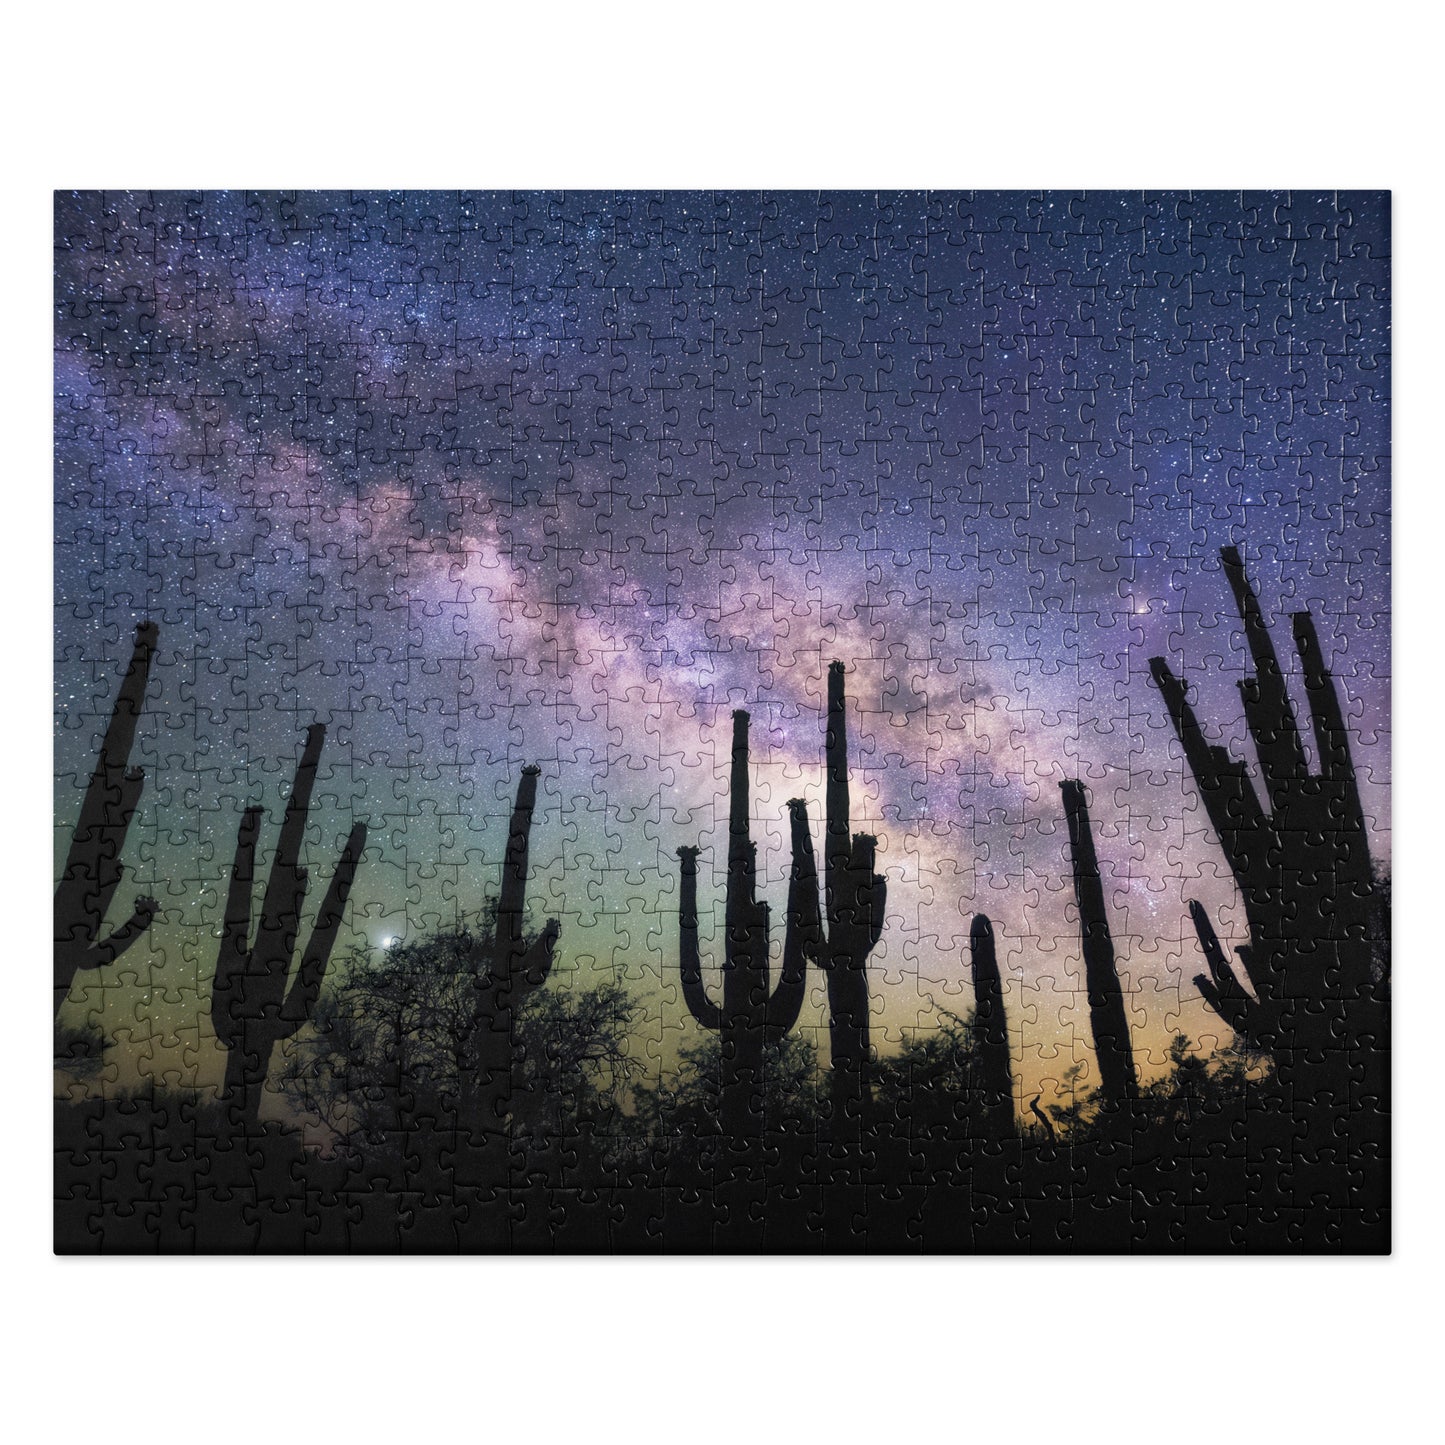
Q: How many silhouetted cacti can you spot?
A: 8